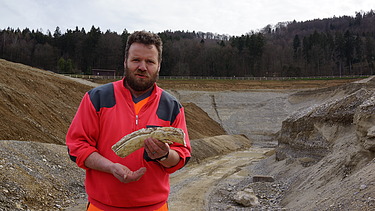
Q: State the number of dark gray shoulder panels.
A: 2